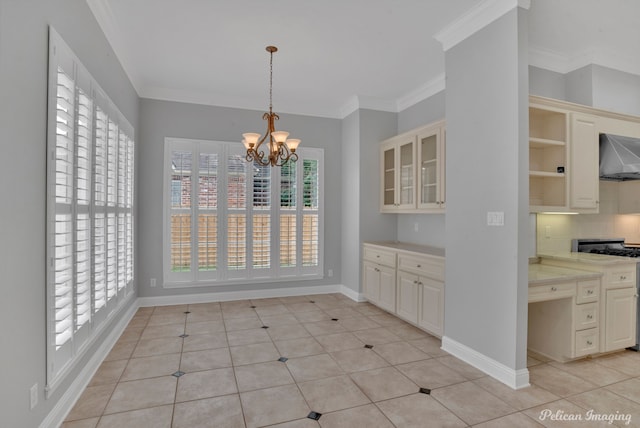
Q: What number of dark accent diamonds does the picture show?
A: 11